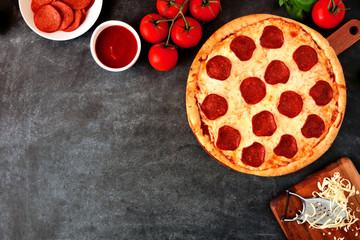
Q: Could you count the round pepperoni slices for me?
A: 14